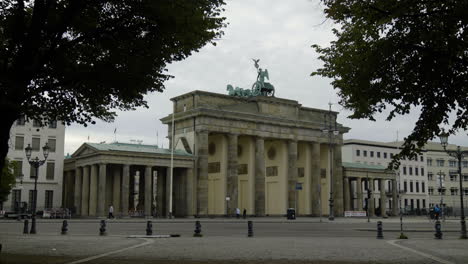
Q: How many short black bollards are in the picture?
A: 8